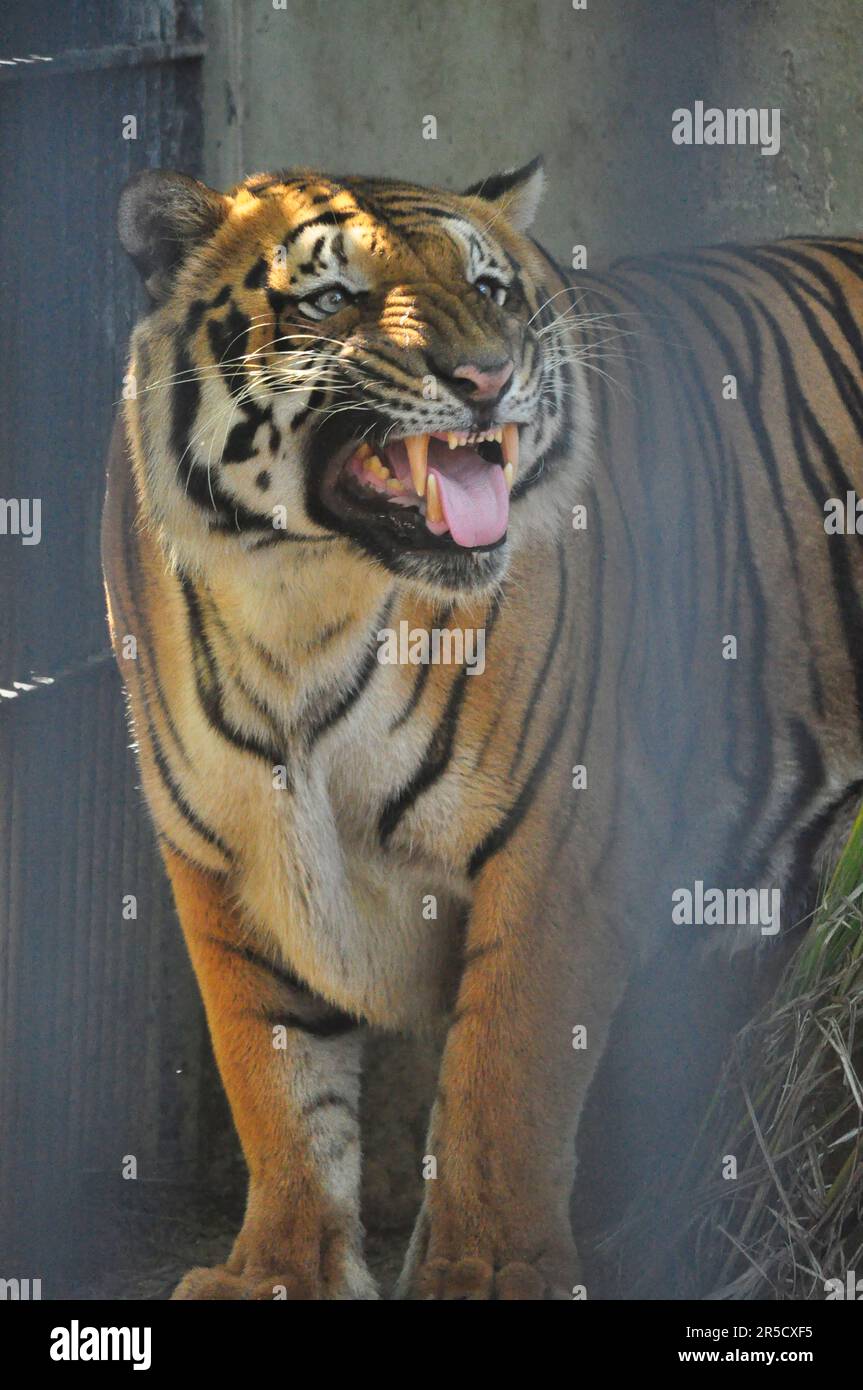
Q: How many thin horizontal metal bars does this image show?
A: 2